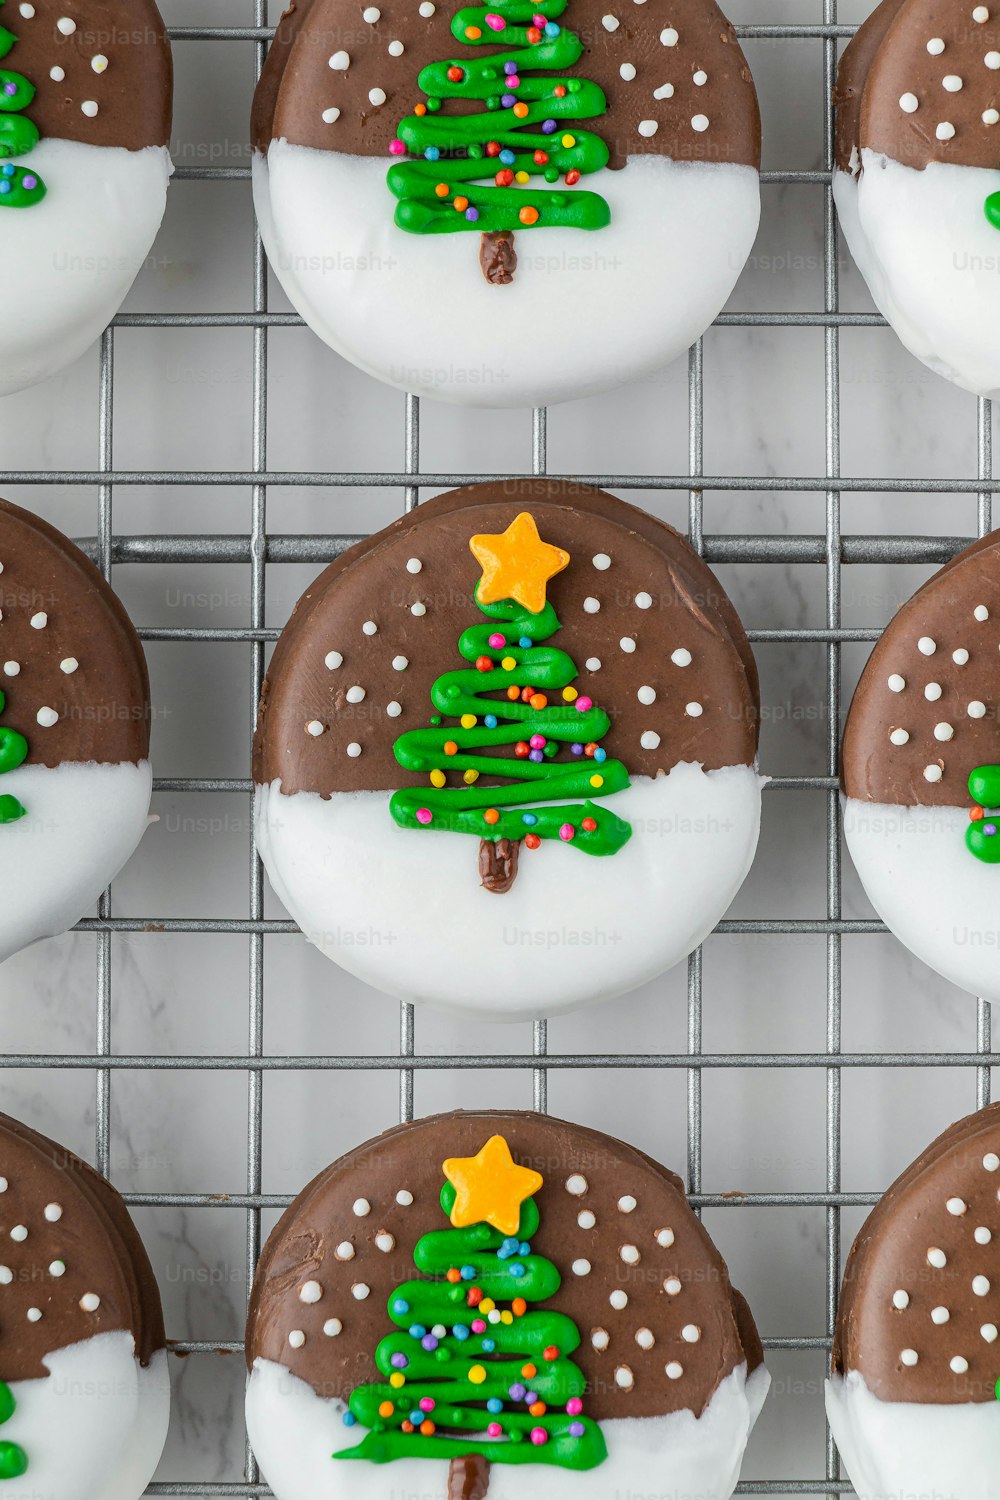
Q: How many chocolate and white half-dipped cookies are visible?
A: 9